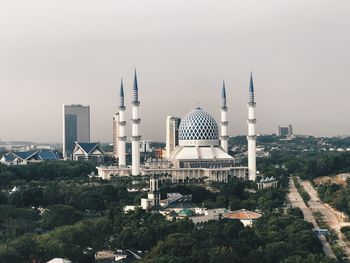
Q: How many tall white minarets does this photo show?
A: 4